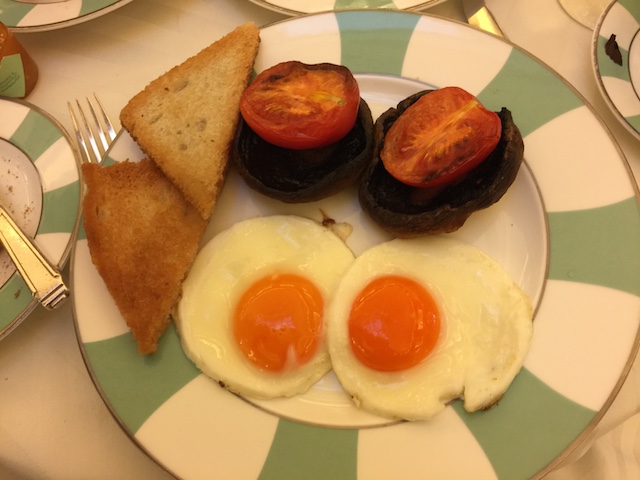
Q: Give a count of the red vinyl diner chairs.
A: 0